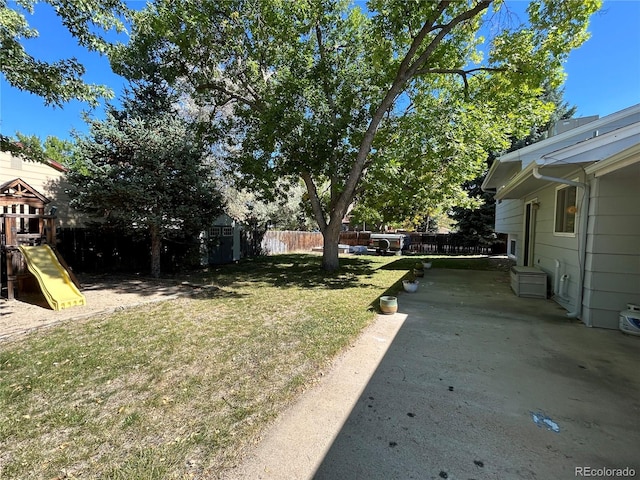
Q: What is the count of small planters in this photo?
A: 4